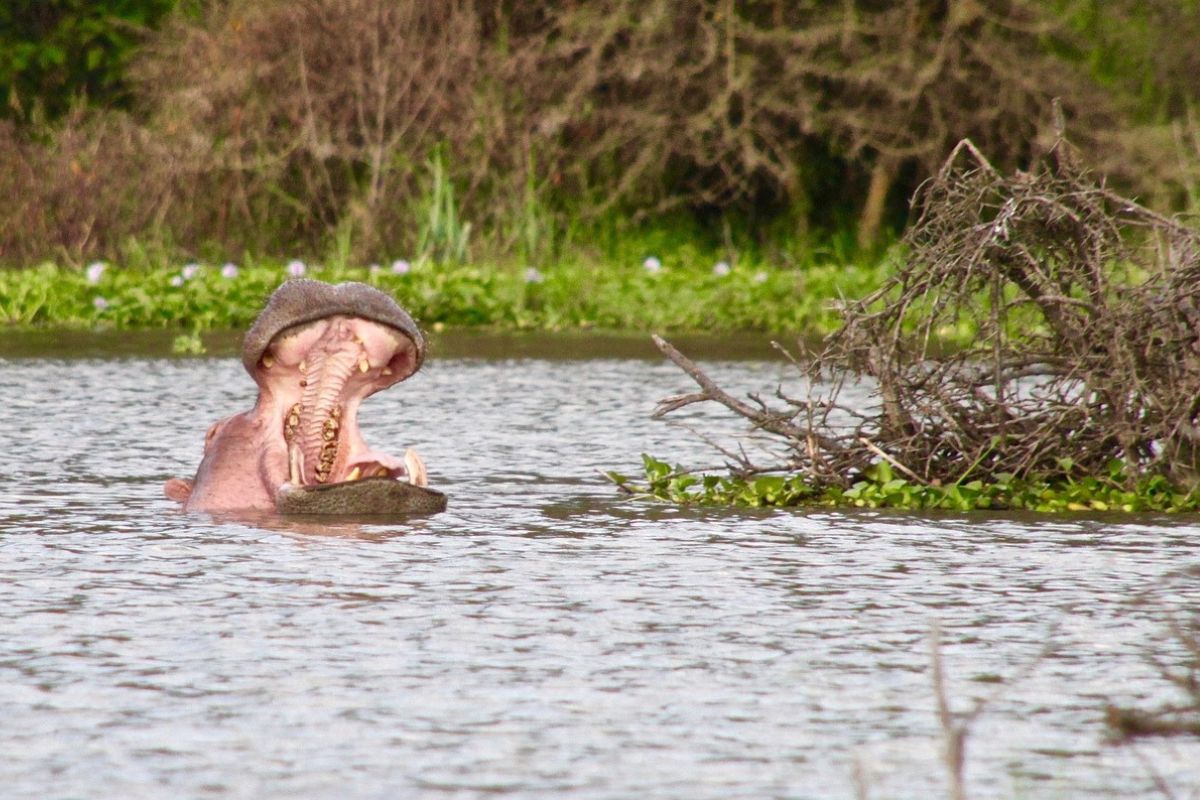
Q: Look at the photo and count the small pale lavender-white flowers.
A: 12